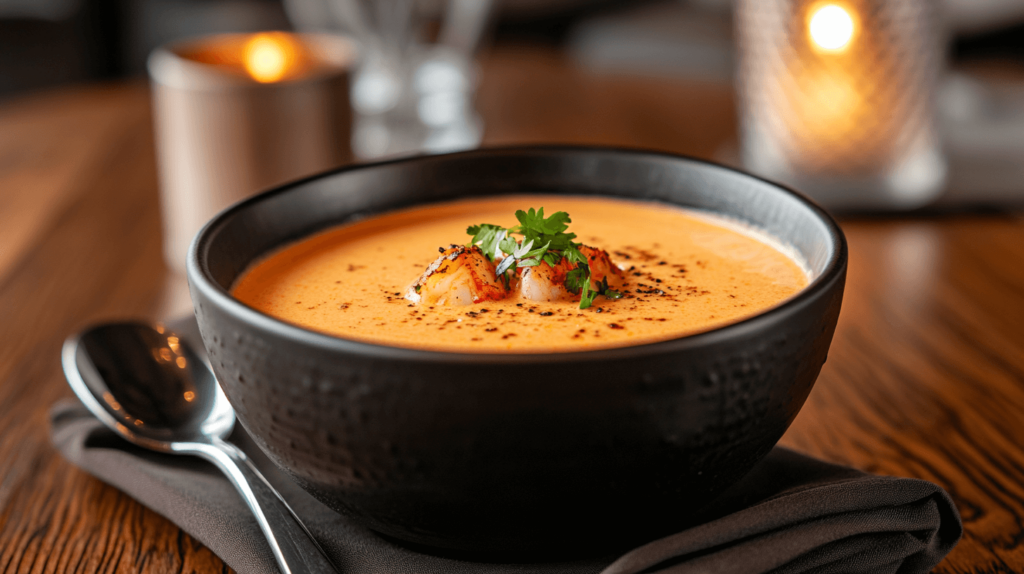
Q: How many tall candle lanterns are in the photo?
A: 1